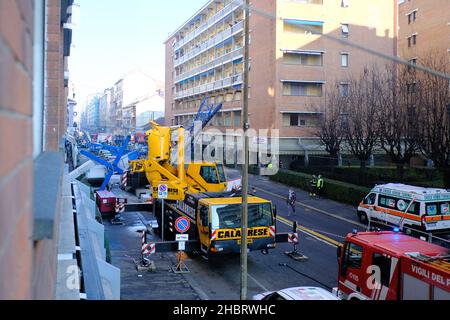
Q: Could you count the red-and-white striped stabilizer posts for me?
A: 3